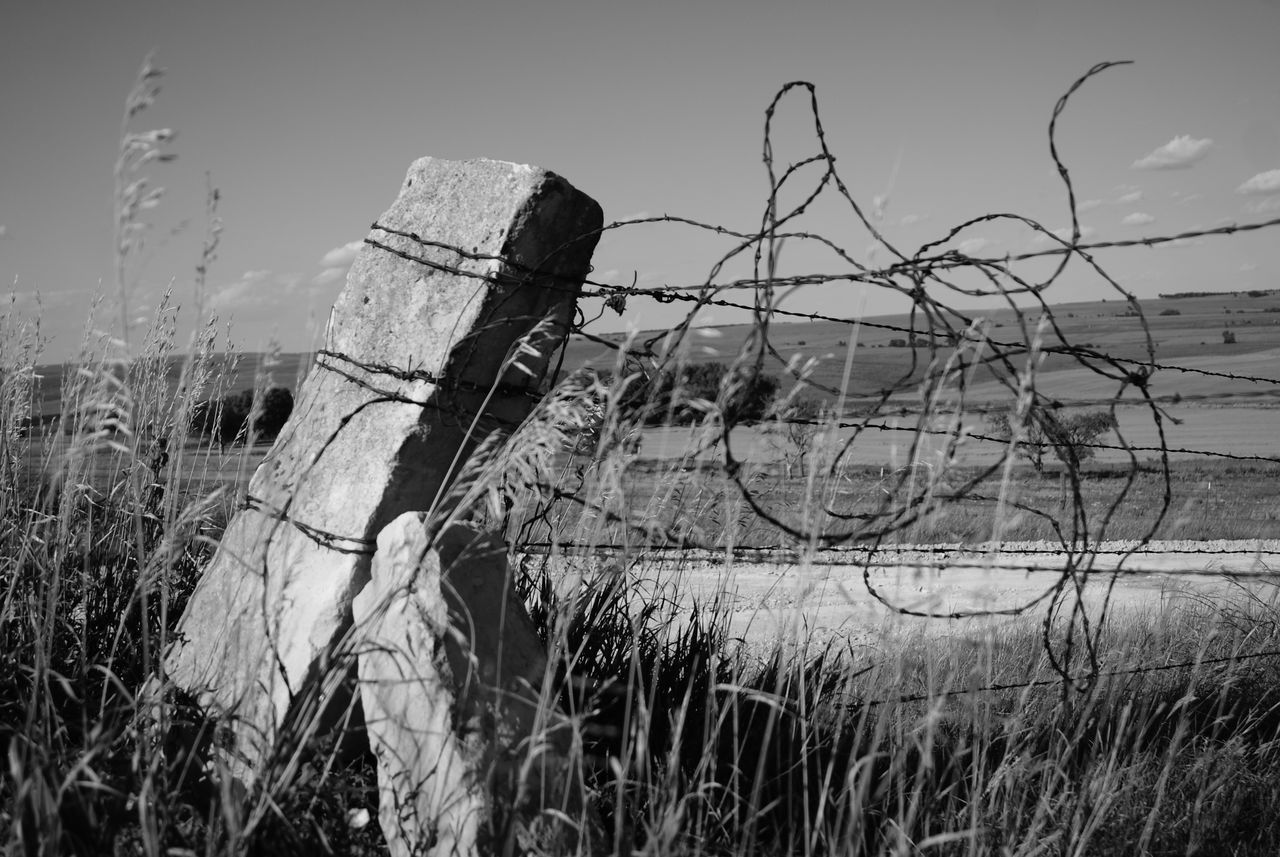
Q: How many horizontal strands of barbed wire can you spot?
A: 7